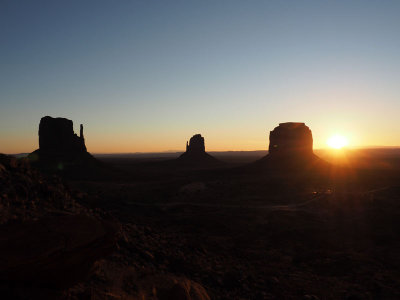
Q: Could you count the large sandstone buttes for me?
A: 3